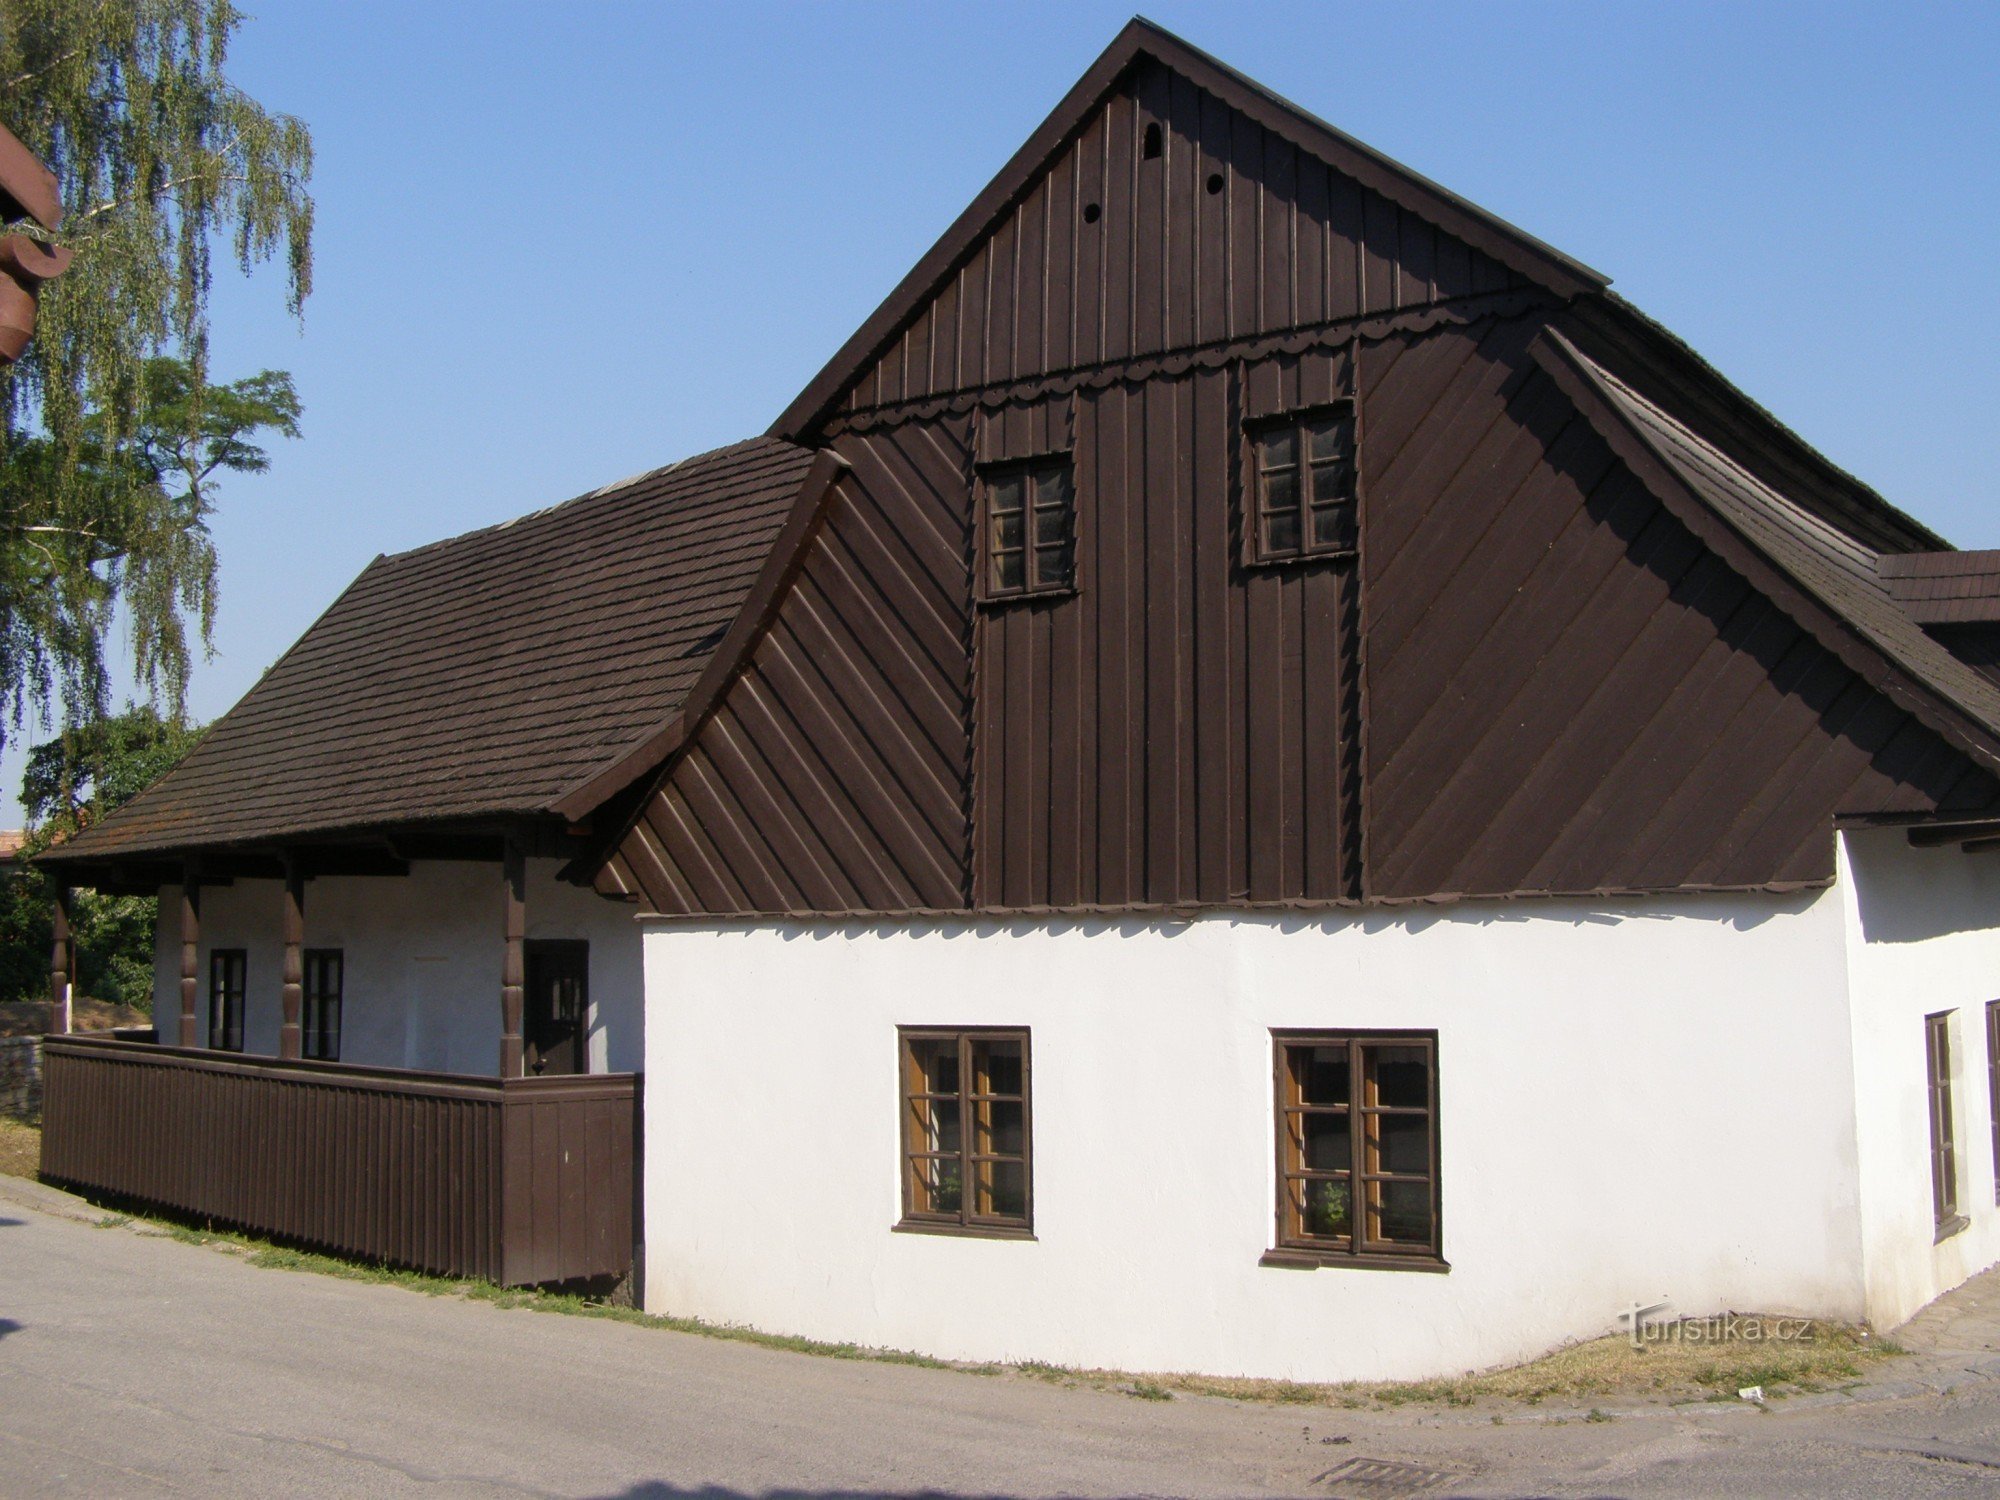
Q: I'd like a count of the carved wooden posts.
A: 4